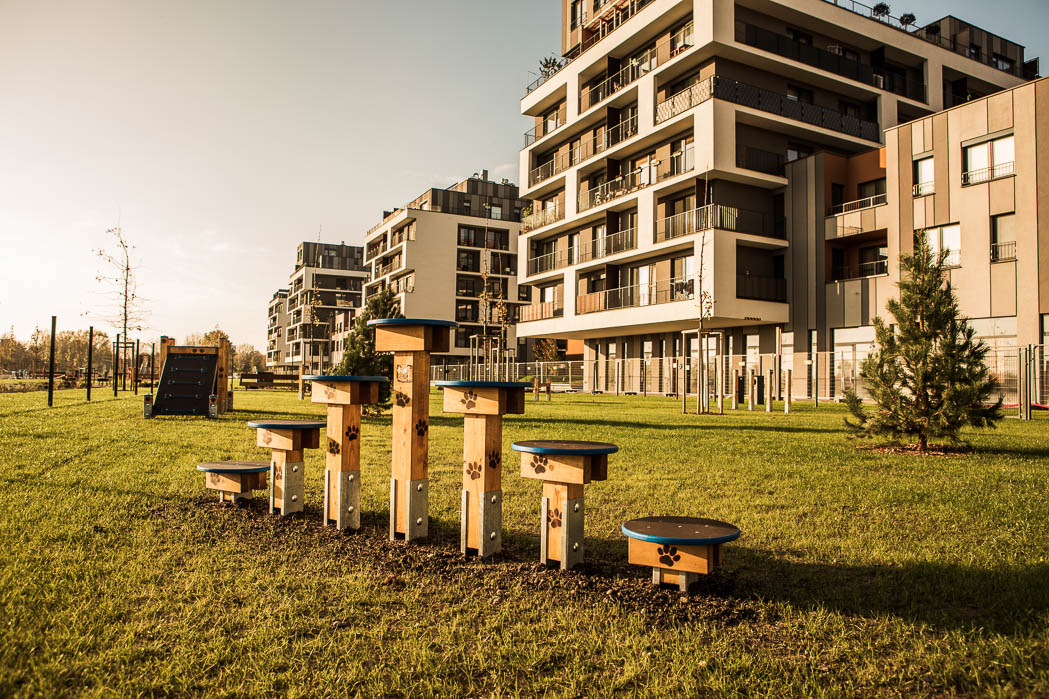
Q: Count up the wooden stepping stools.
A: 7